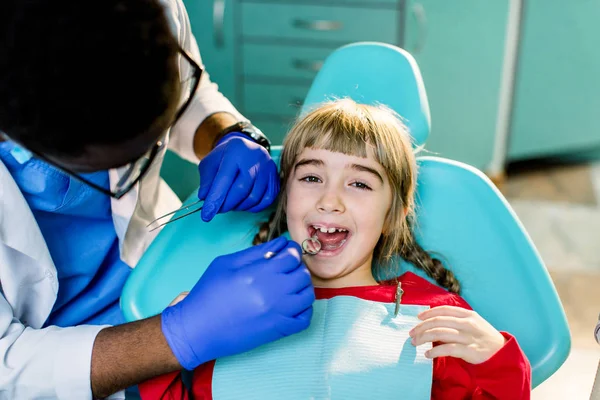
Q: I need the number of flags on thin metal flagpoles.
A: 0